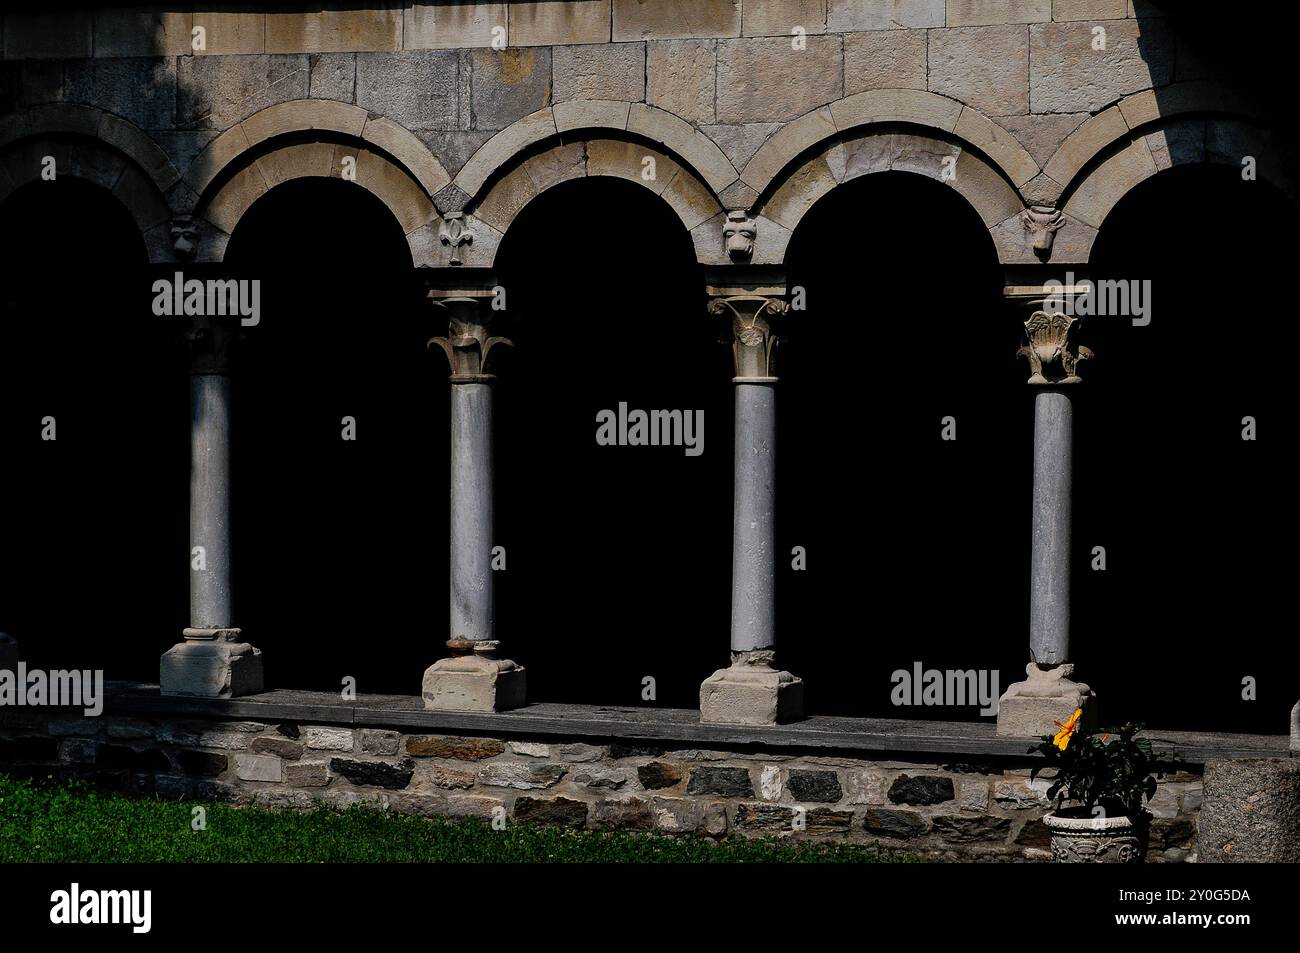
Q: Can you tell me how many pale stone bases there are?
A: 4